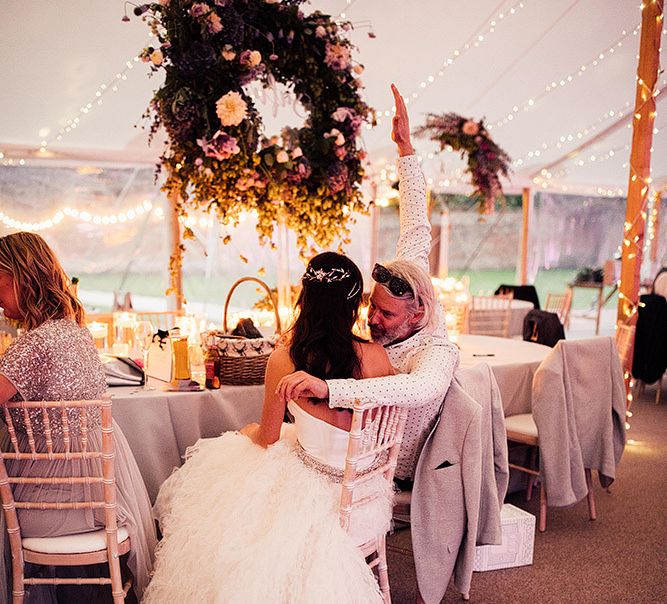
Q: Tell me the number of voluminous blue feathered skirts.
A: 0